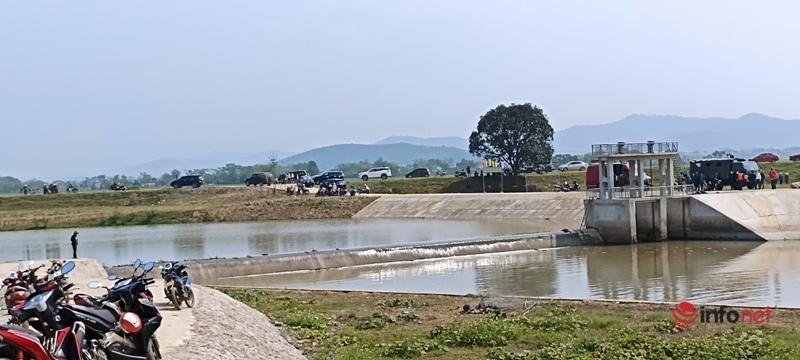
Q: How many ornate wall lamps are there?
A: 0